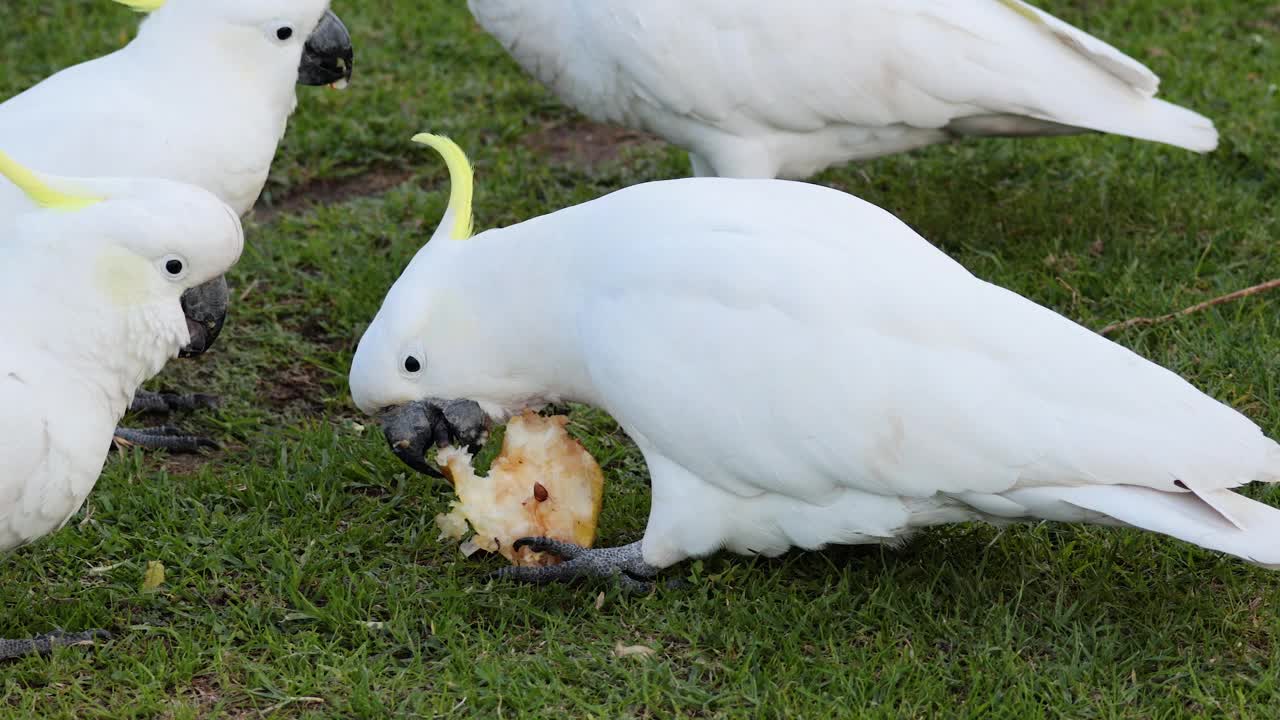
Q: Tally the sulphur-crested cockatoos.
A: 4